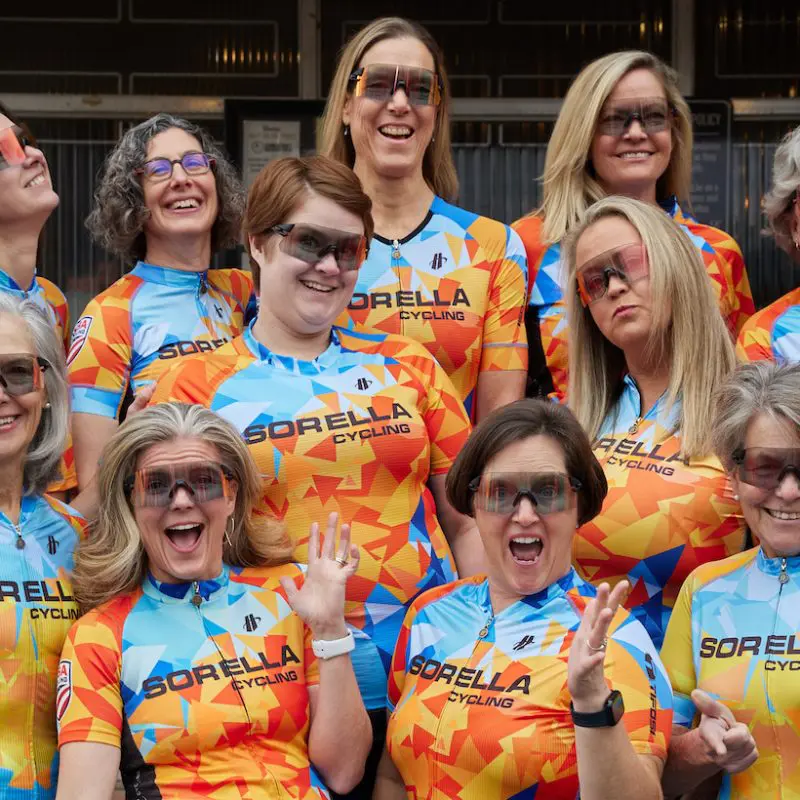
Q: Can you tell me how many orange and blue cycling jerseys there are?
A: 11